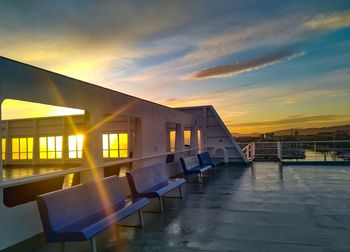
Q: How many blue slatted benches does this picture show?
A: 4